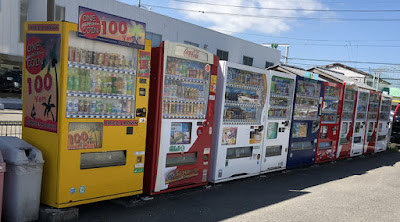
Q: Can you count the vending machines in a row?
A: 10